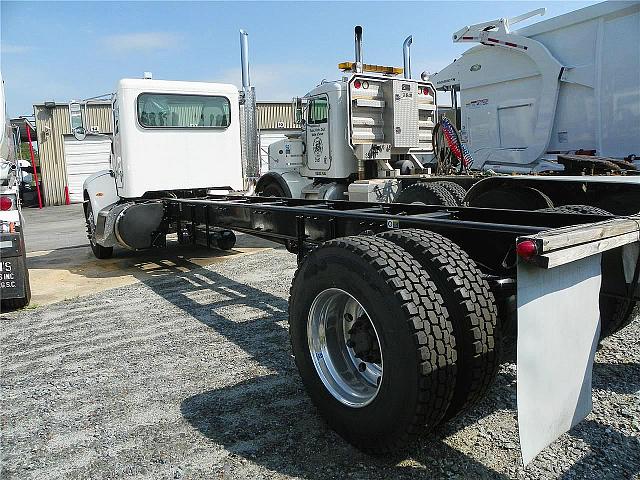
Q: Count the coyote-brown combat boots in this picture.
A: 0